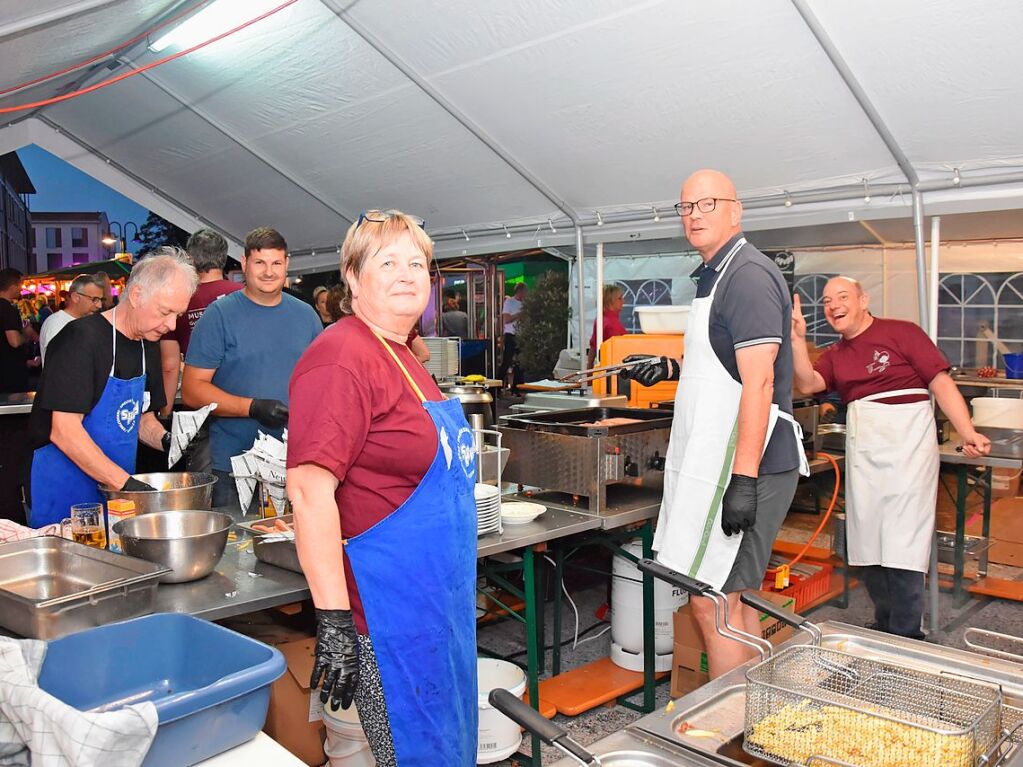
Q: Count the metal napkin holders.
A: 1